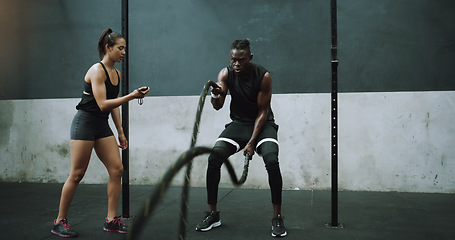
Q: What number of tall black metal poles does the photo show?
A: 2